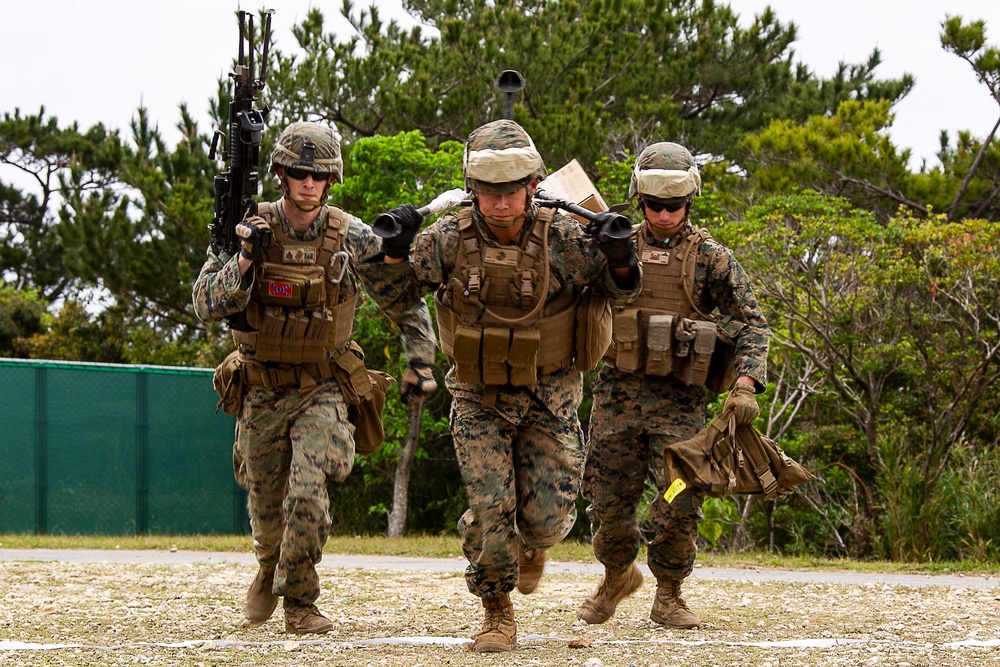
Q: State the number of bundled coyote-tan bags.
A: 1